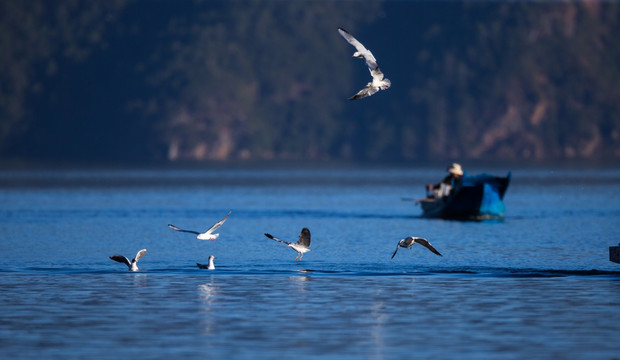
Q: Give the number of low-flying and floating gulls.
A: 5